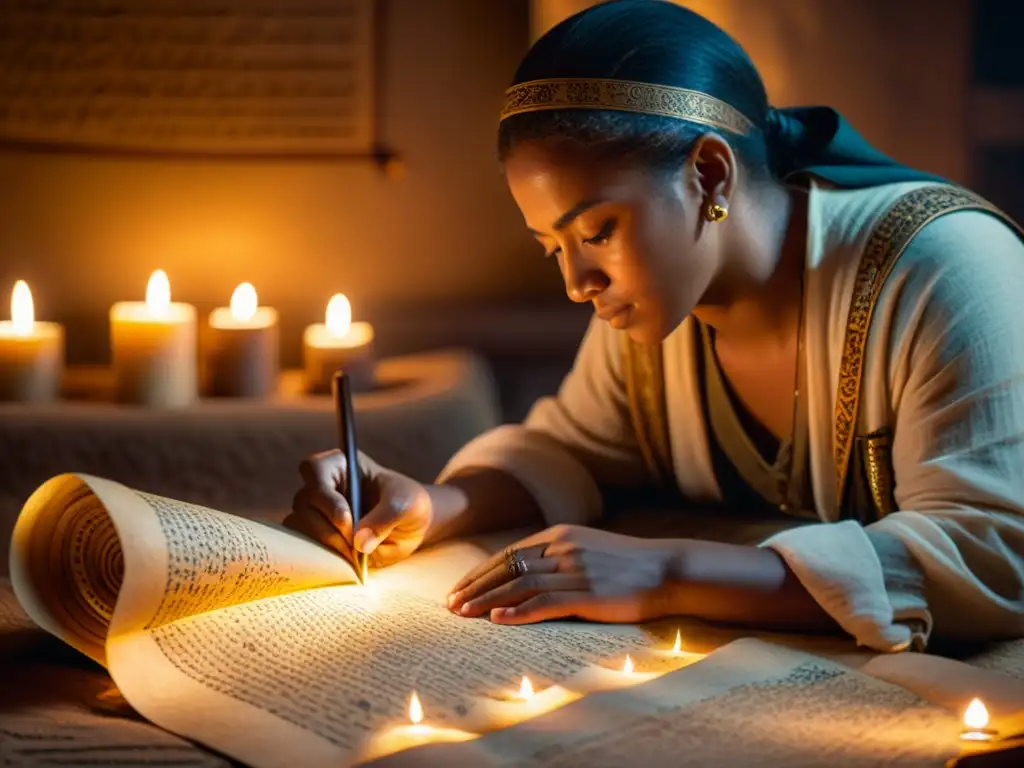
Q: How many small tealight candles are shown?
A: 5